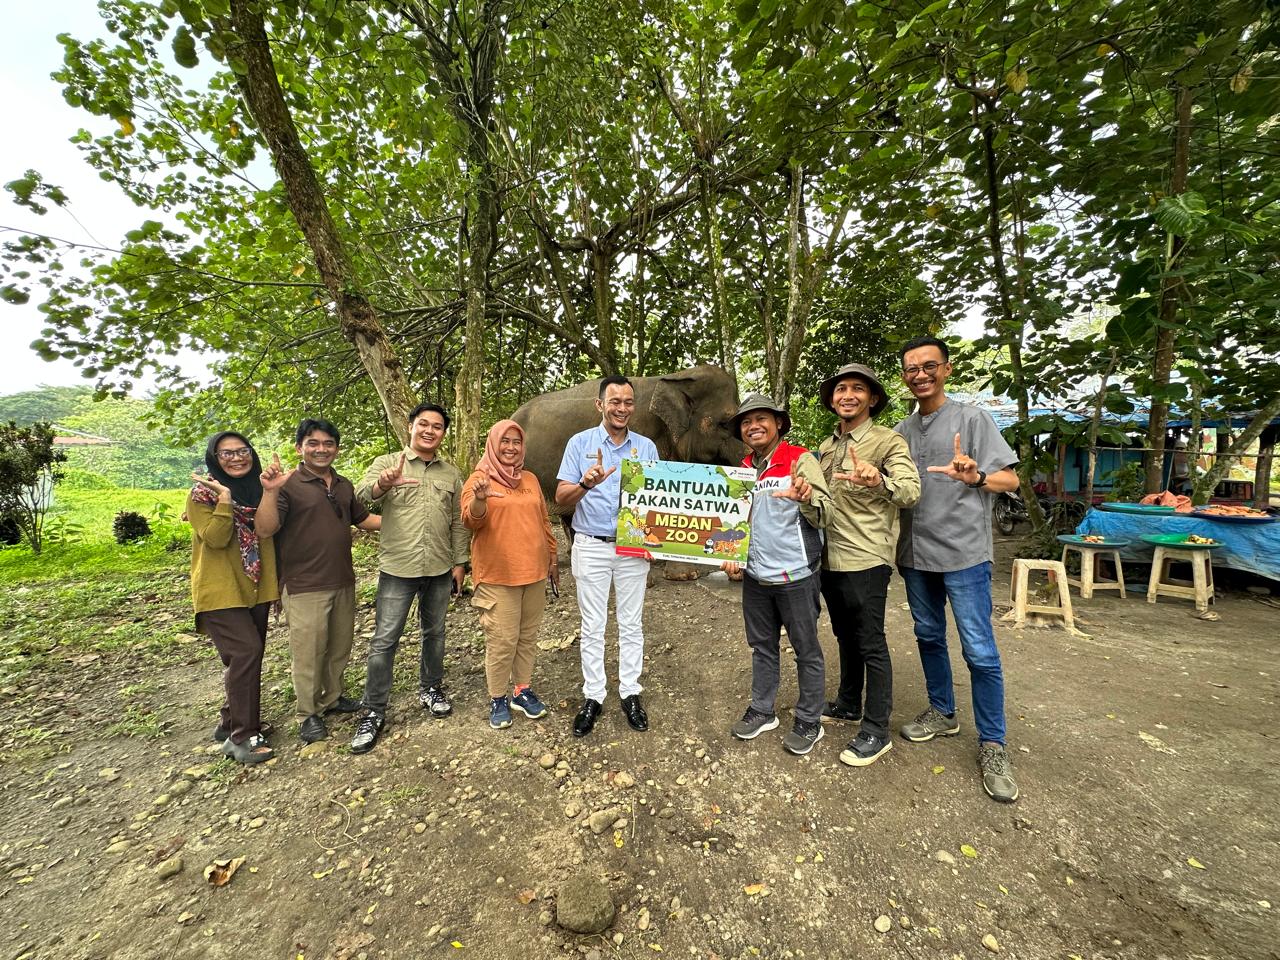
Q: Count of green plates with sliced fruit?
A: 2